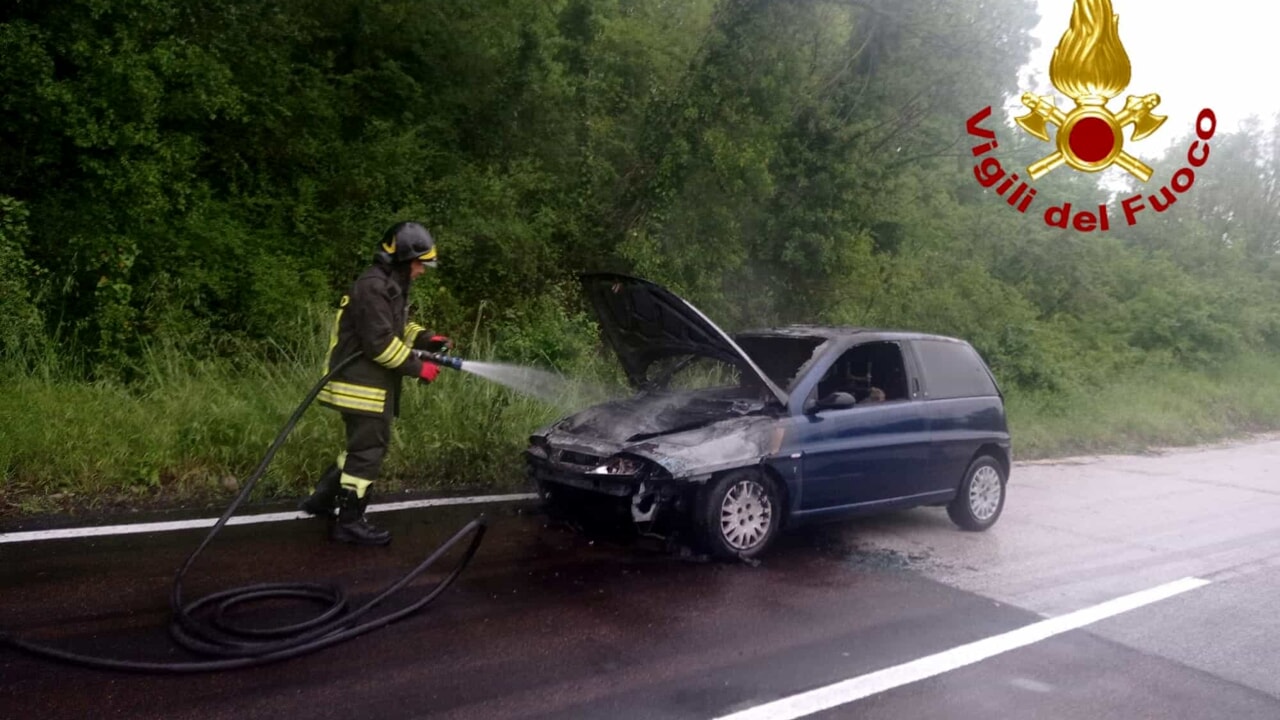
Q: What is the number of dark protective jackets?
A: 1